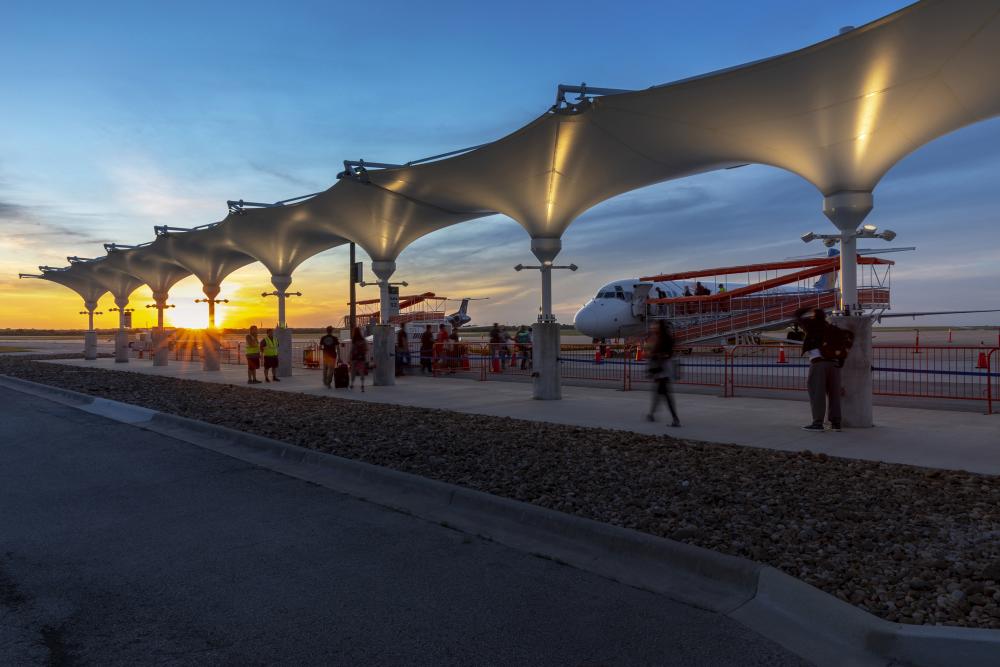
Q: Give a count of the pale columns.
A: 8